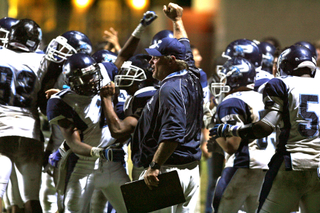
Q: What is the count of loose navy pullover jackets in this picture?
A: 1